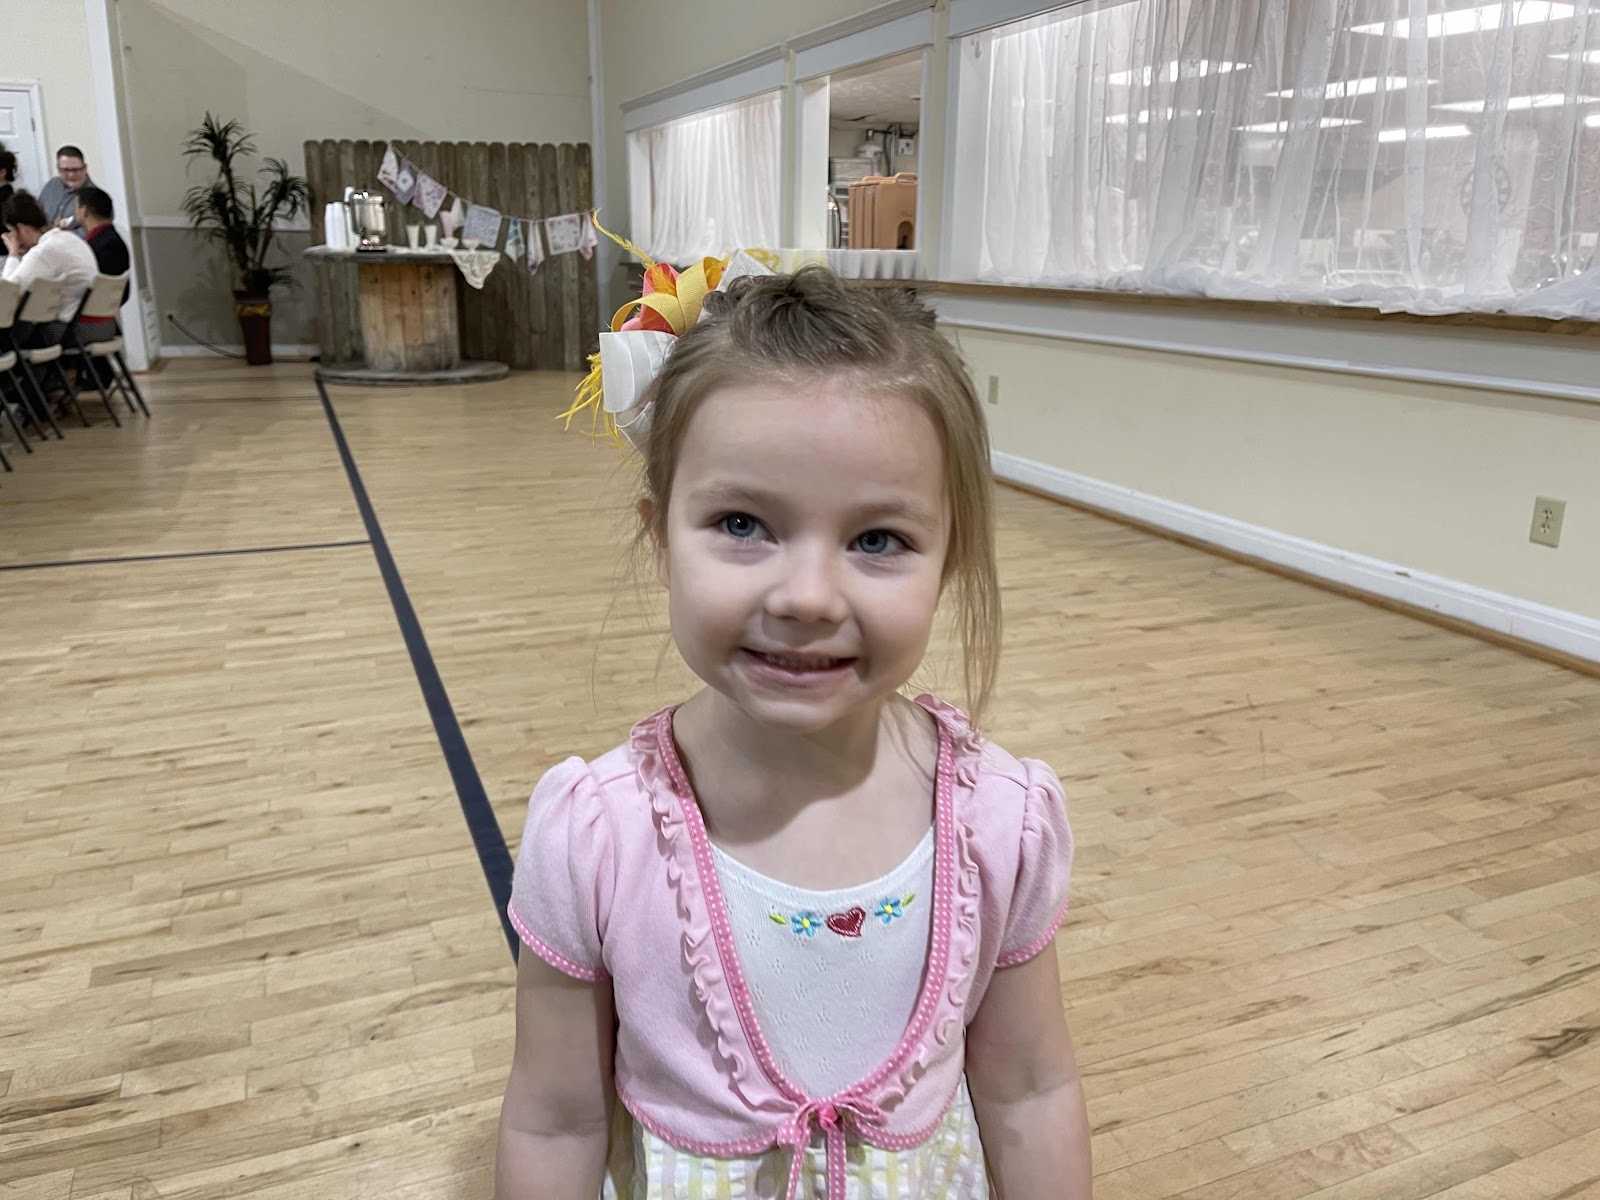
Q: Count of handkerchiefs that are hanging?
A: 9